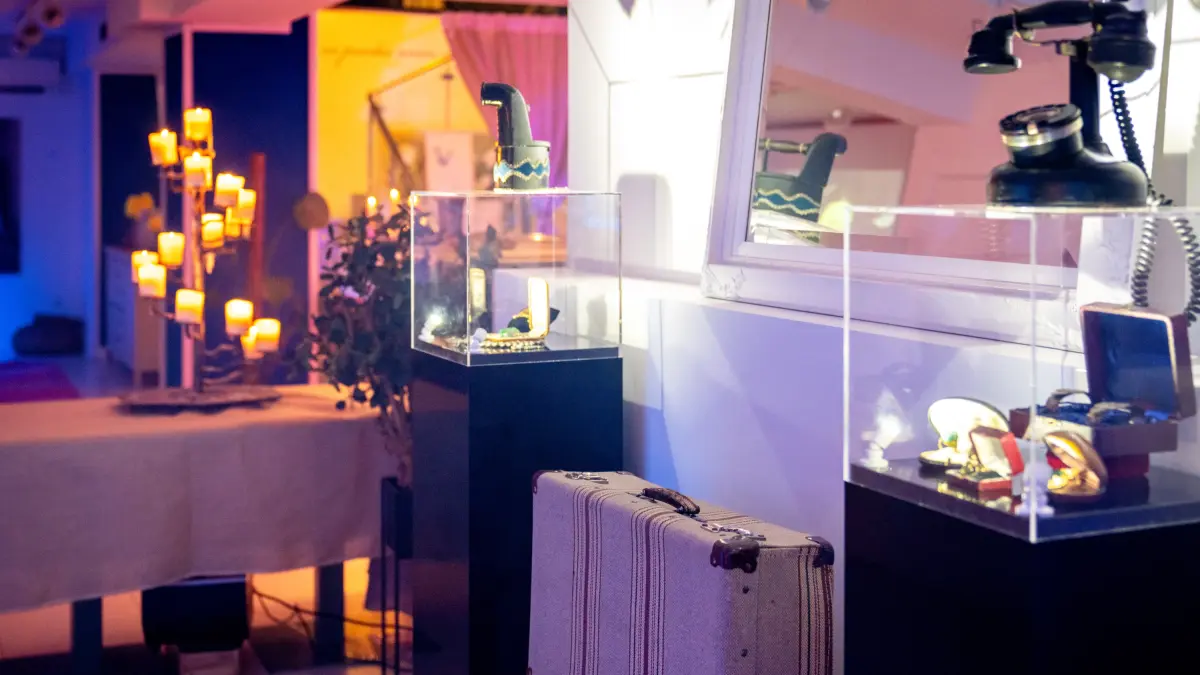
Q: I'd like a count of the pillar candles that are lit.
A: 14